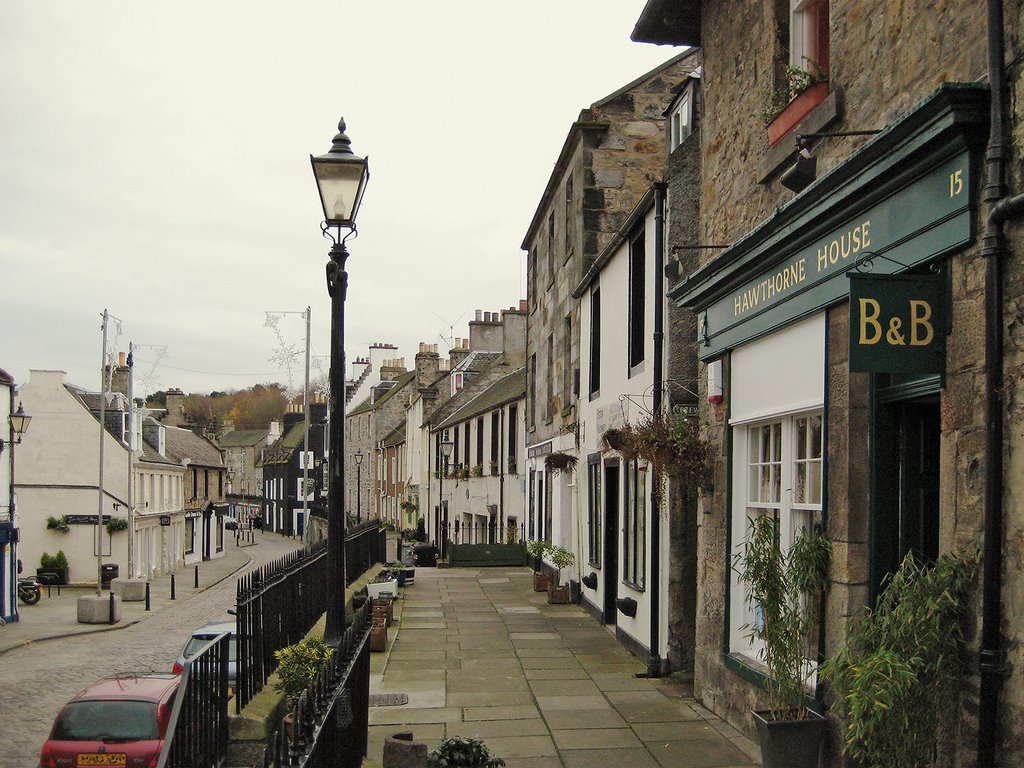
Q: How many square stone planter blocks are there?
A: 2